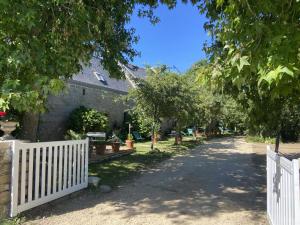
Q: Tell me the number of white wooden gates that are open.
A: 2